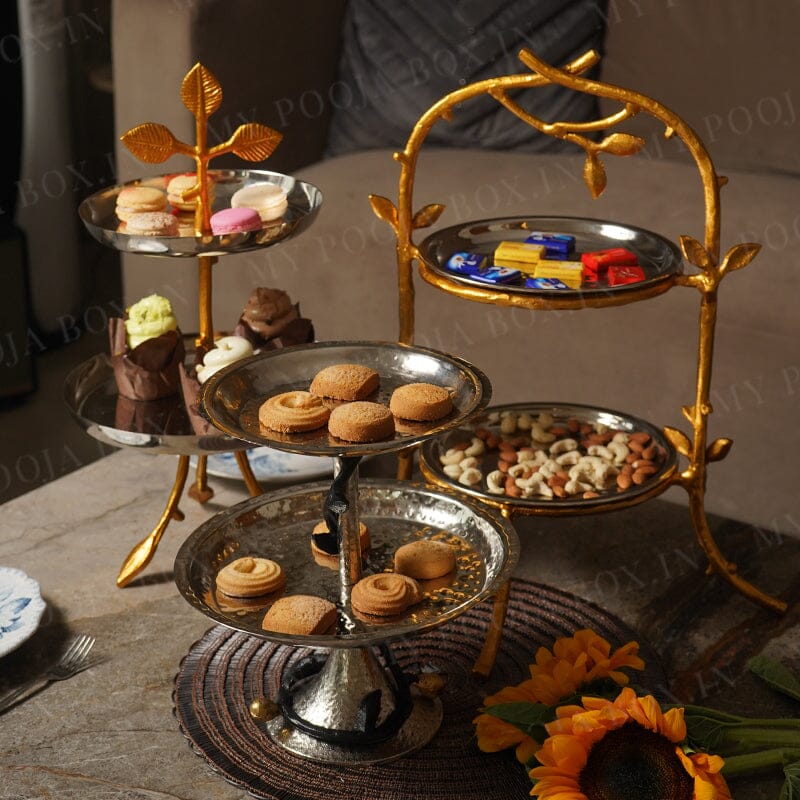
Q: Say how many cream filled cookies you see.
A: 5